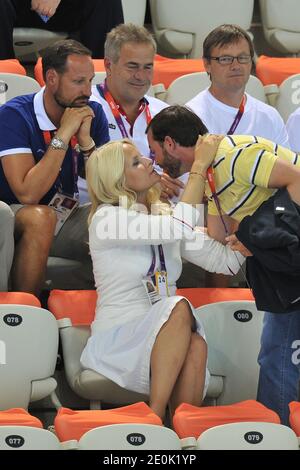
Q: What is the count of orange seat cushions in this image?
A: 11